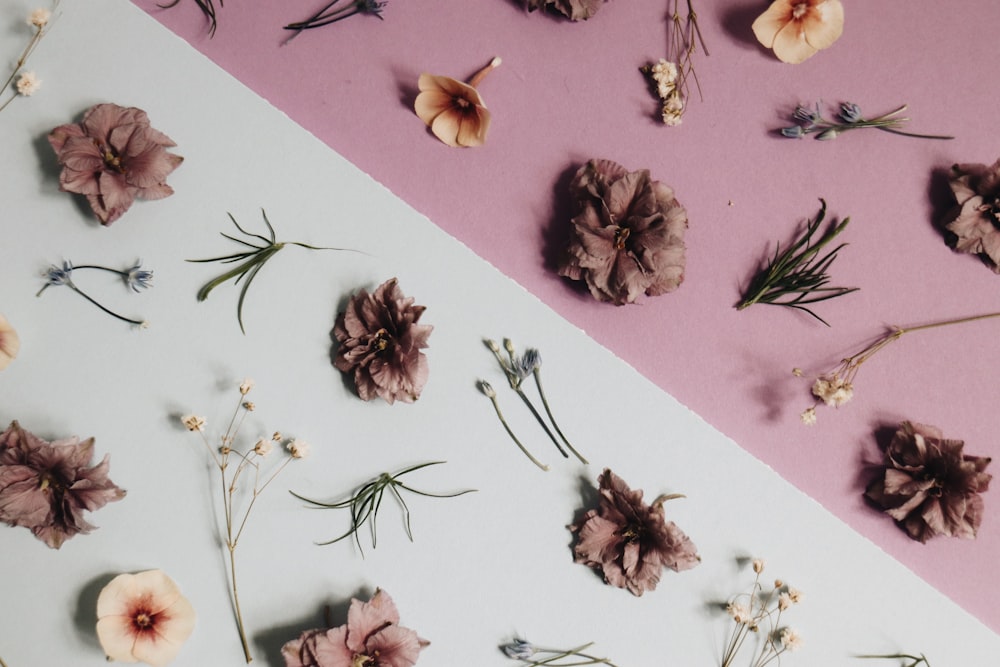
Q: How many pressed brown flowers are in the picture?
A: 9